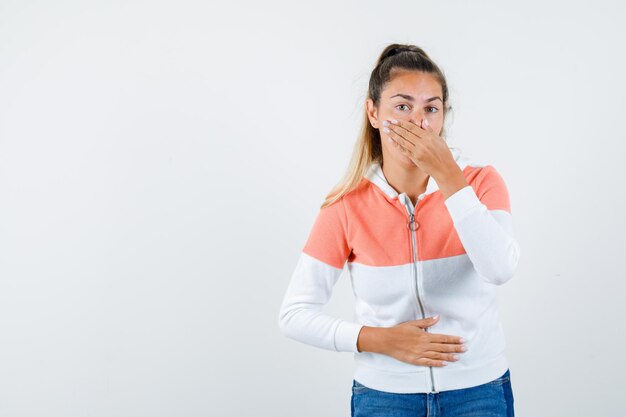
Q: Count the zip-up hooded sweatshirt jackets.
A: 1